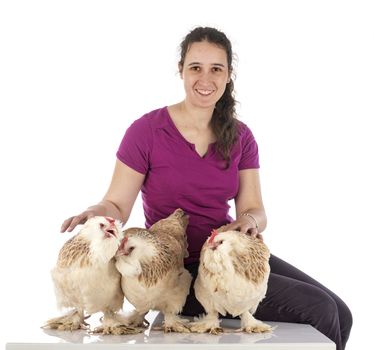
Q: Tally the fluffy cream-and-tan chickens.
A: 3